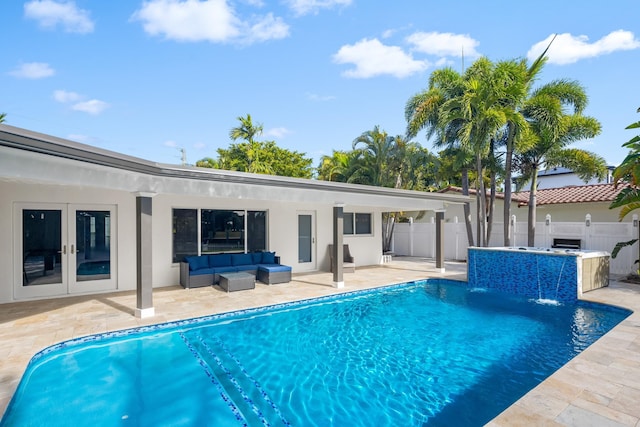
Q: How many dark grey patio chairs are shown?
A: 1